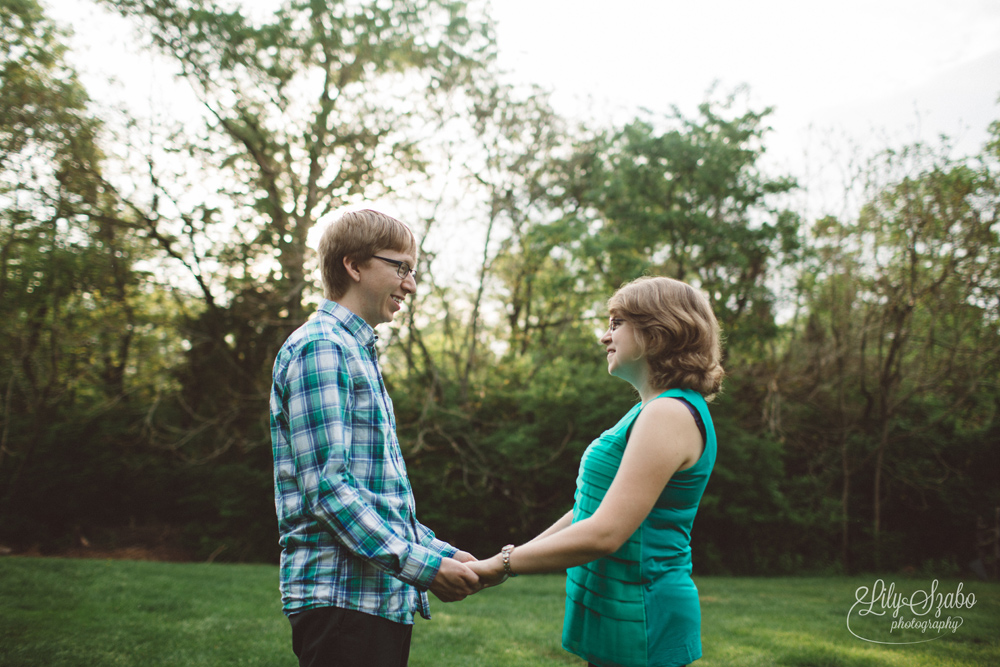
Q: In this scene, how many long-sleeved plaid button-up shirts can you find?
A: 1